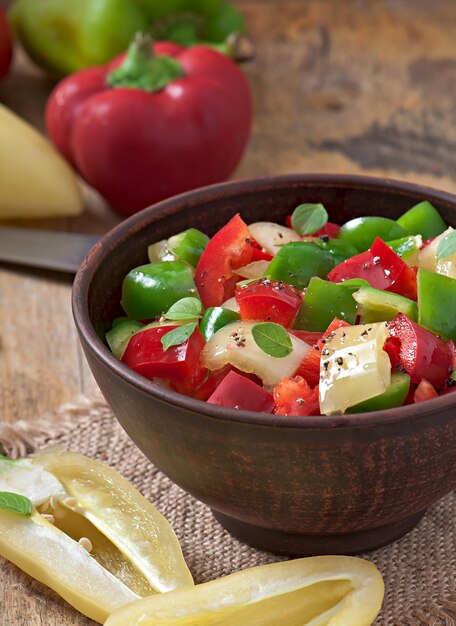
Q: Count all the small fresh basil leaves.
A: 6